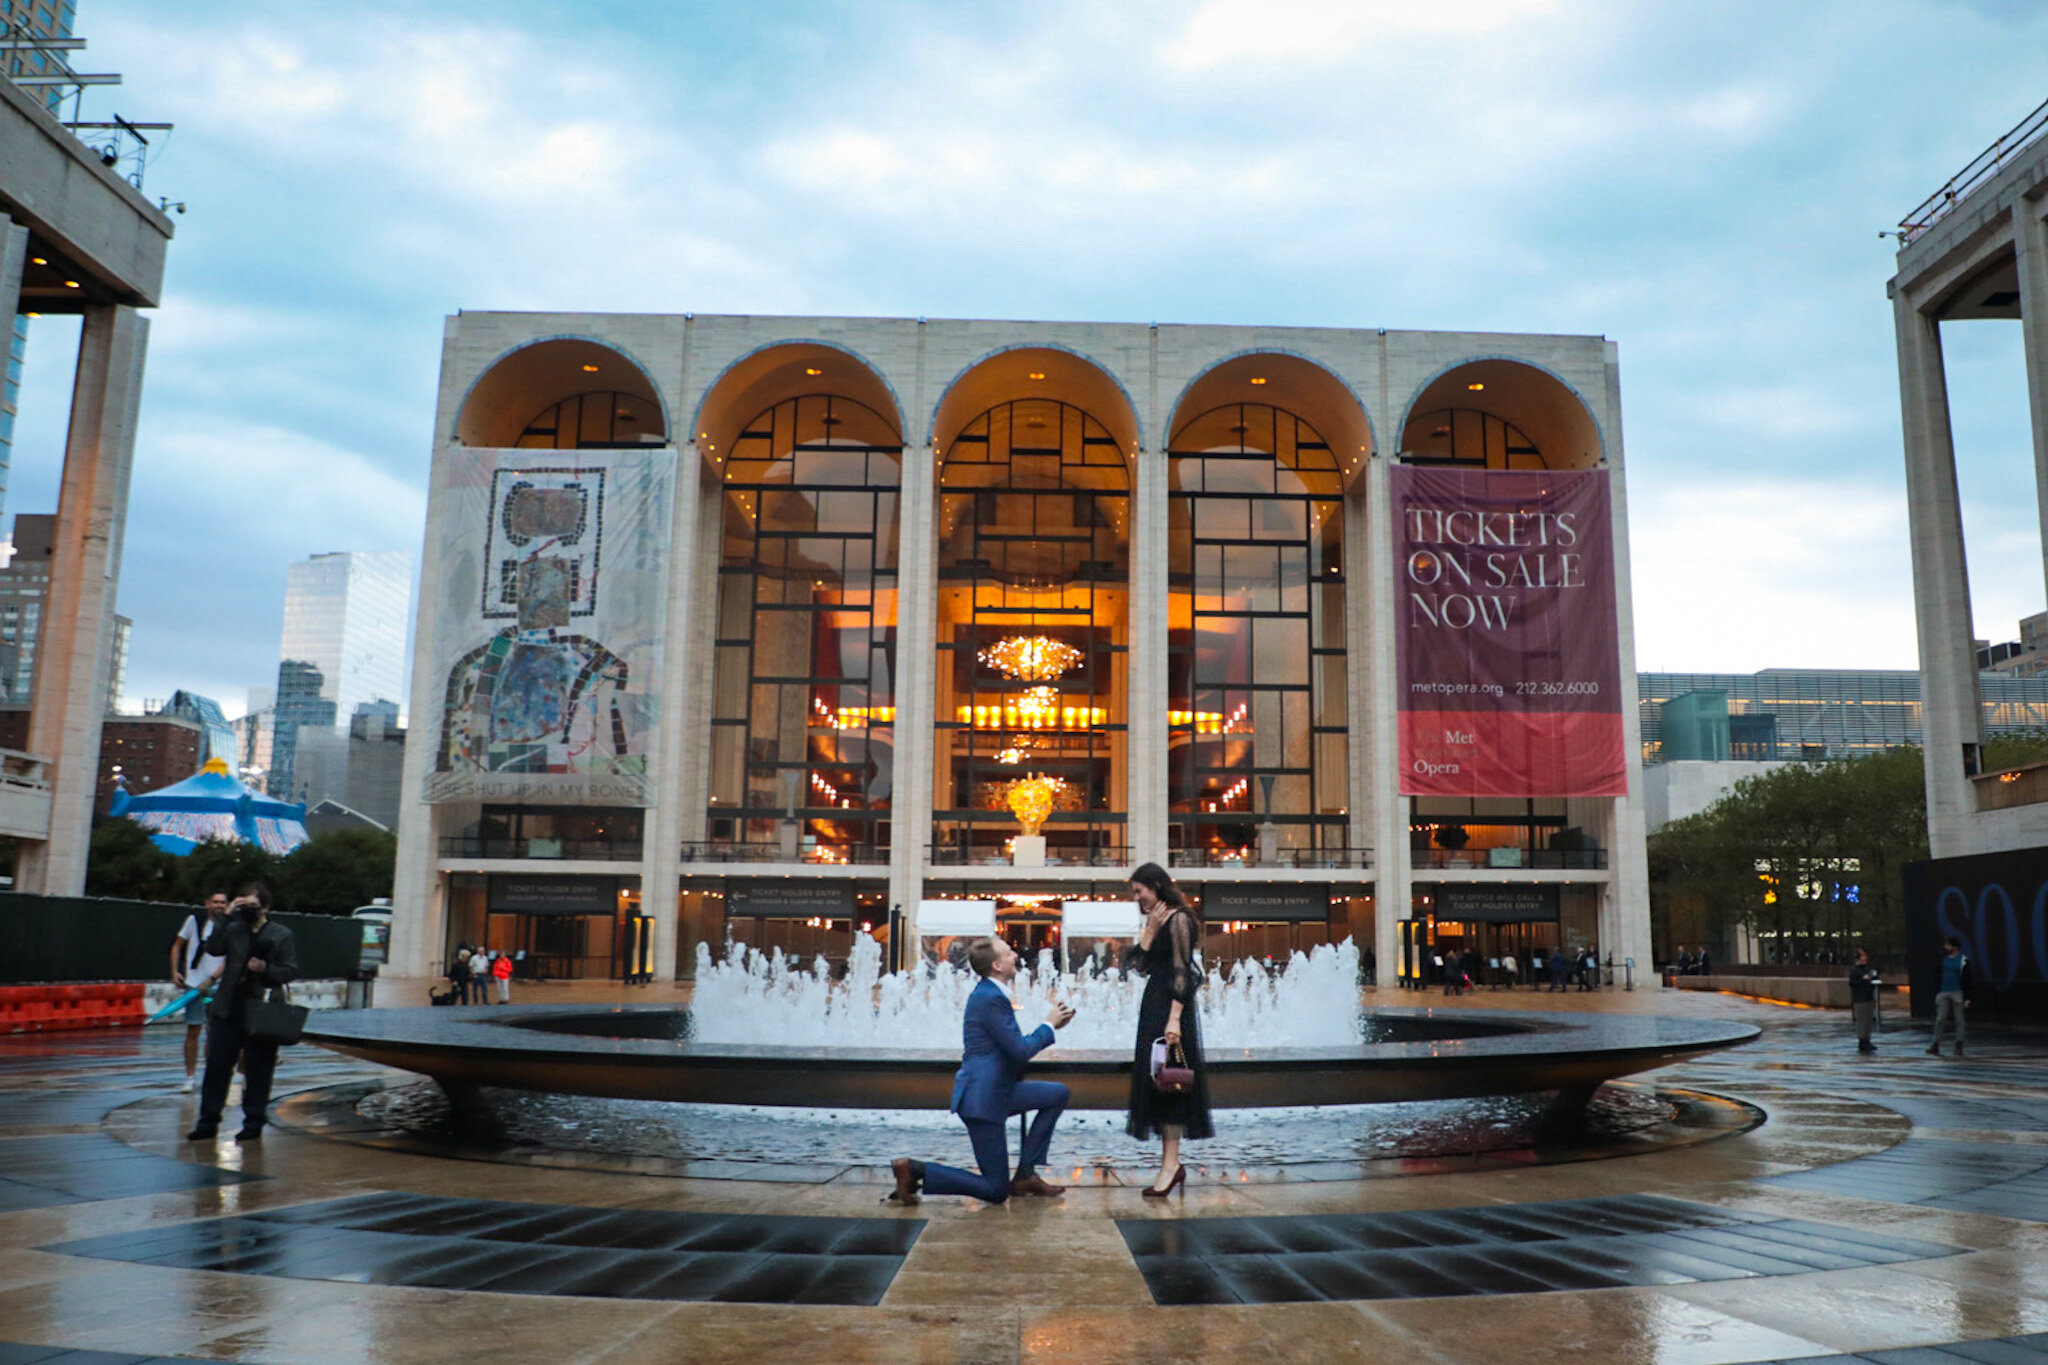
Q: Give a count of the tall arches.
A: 5